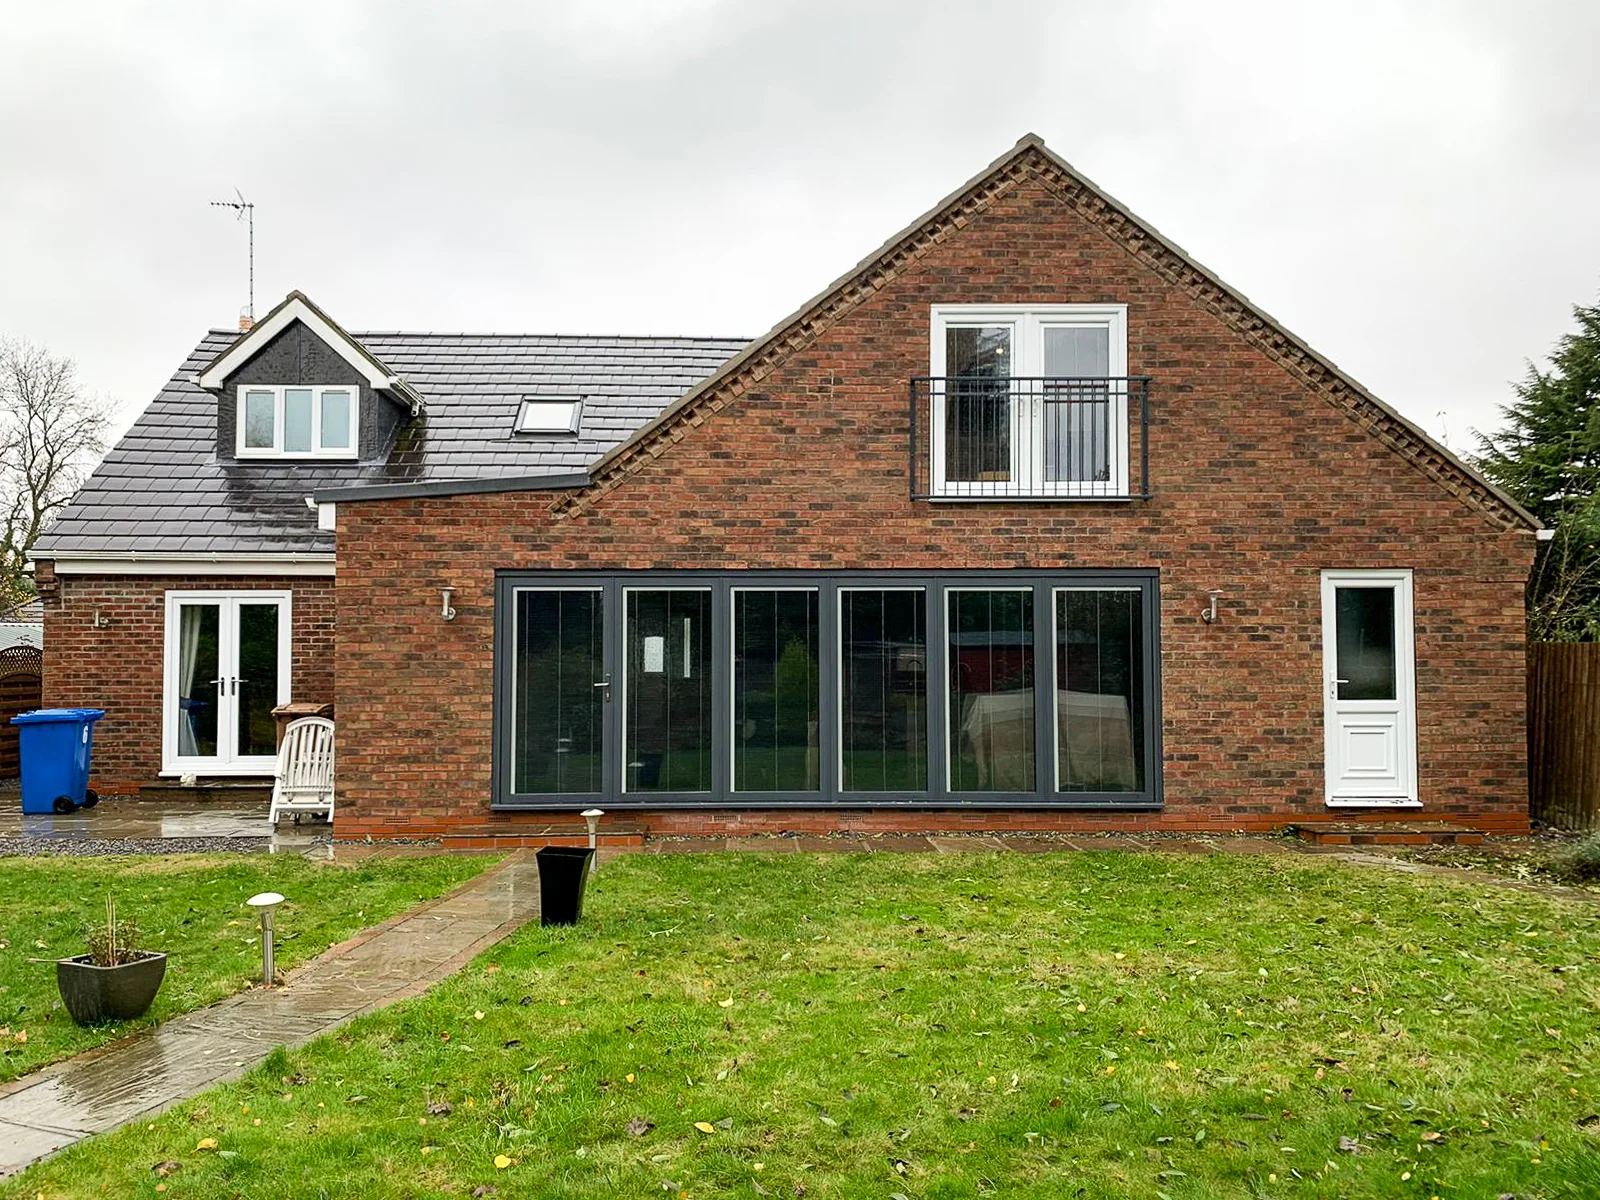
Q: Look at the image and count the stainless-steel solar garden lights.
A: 2